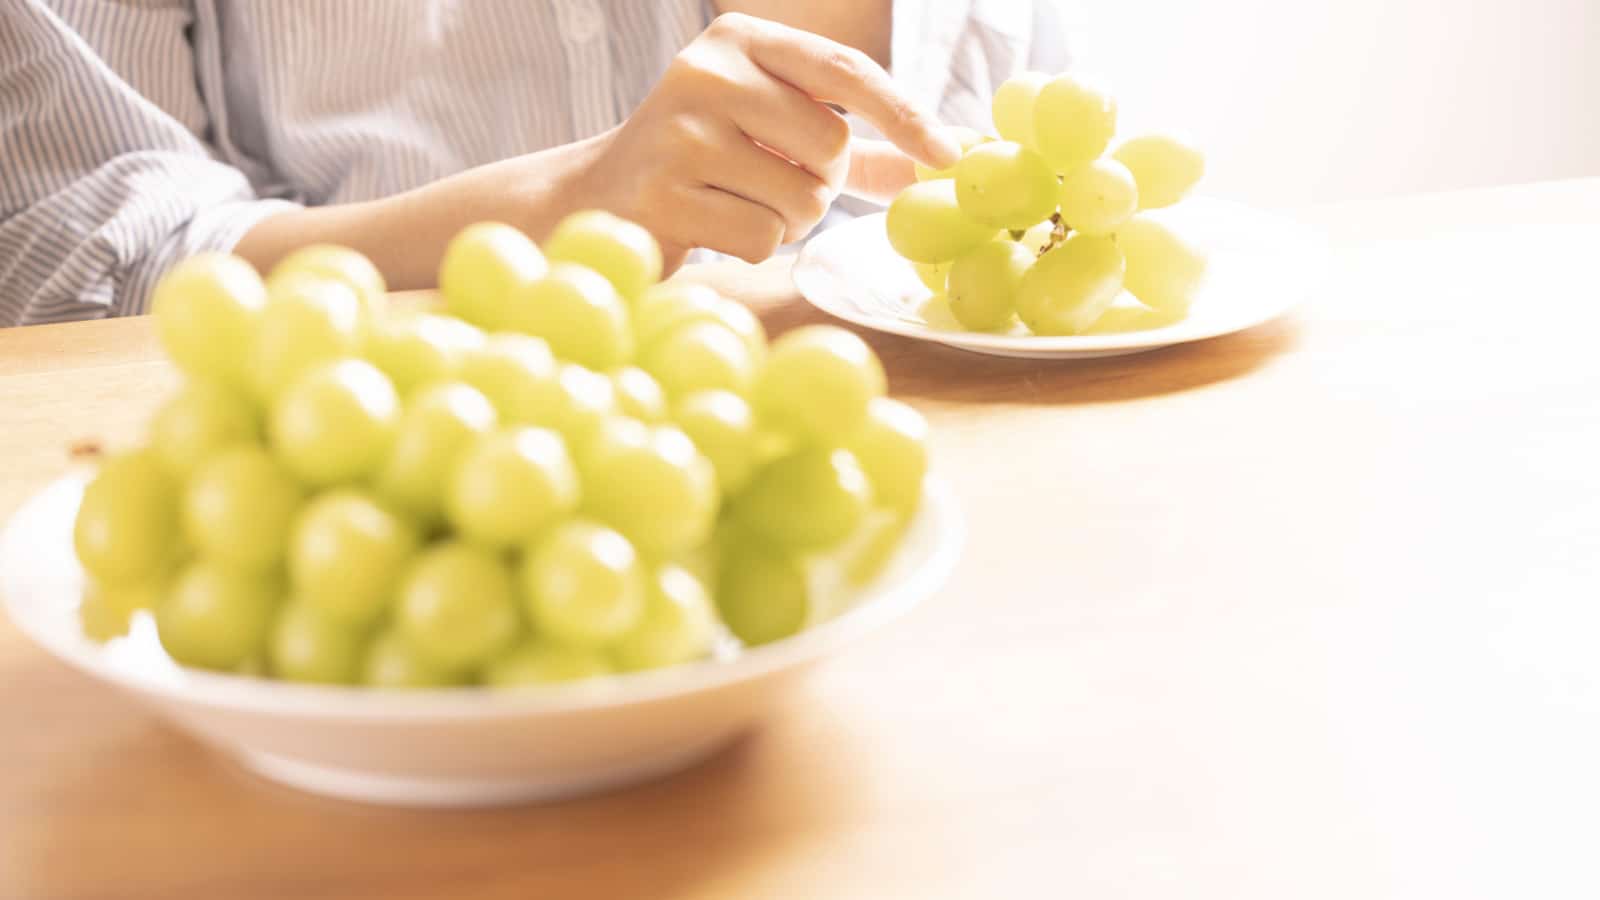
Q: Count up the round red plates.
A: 0